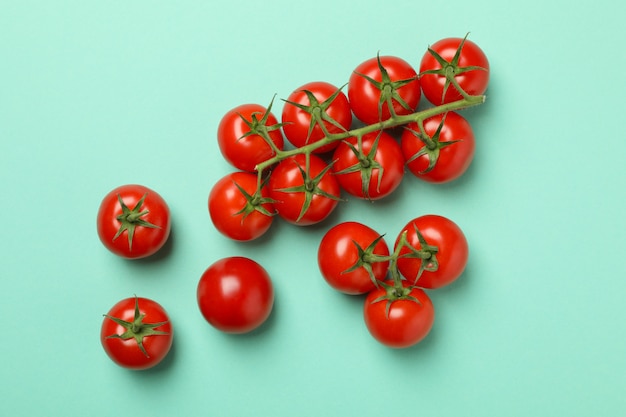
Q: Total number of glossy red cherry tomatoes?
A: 14